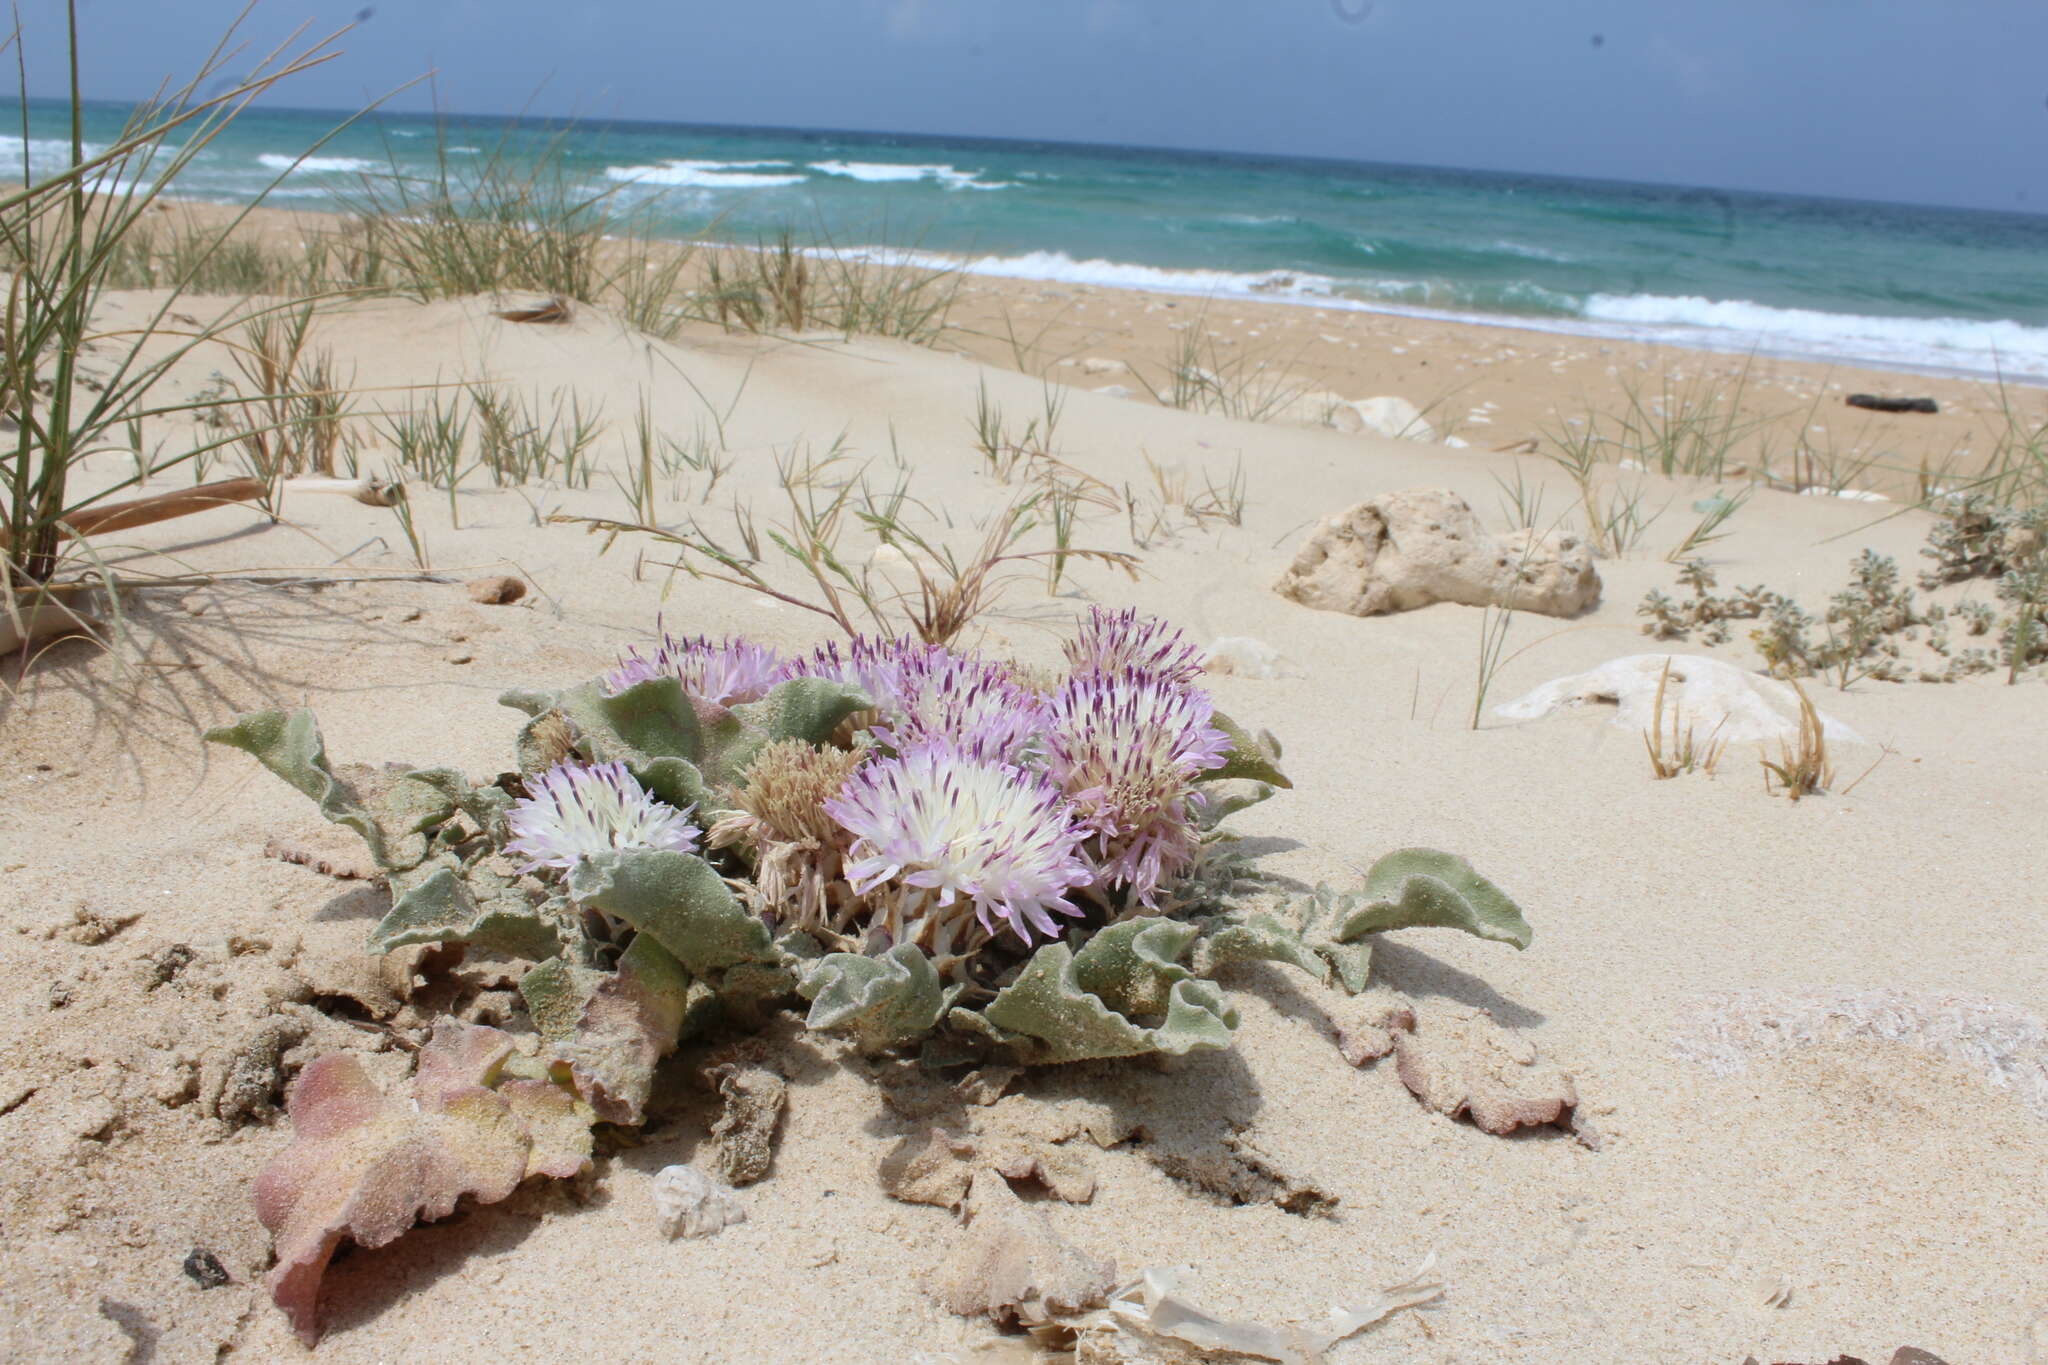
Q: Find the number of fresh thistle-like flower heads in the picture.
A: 7